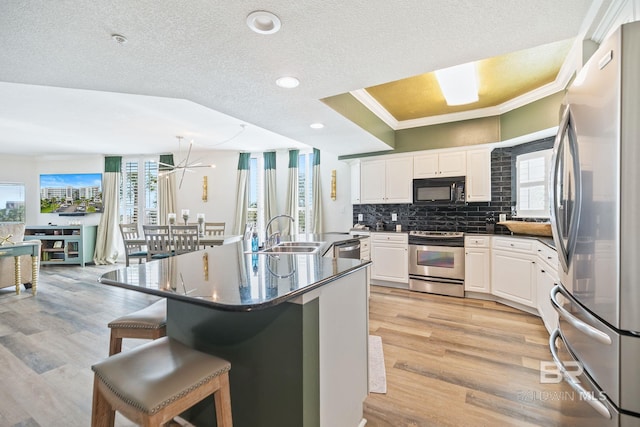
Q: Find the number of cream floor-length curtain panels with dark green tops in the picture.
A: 6